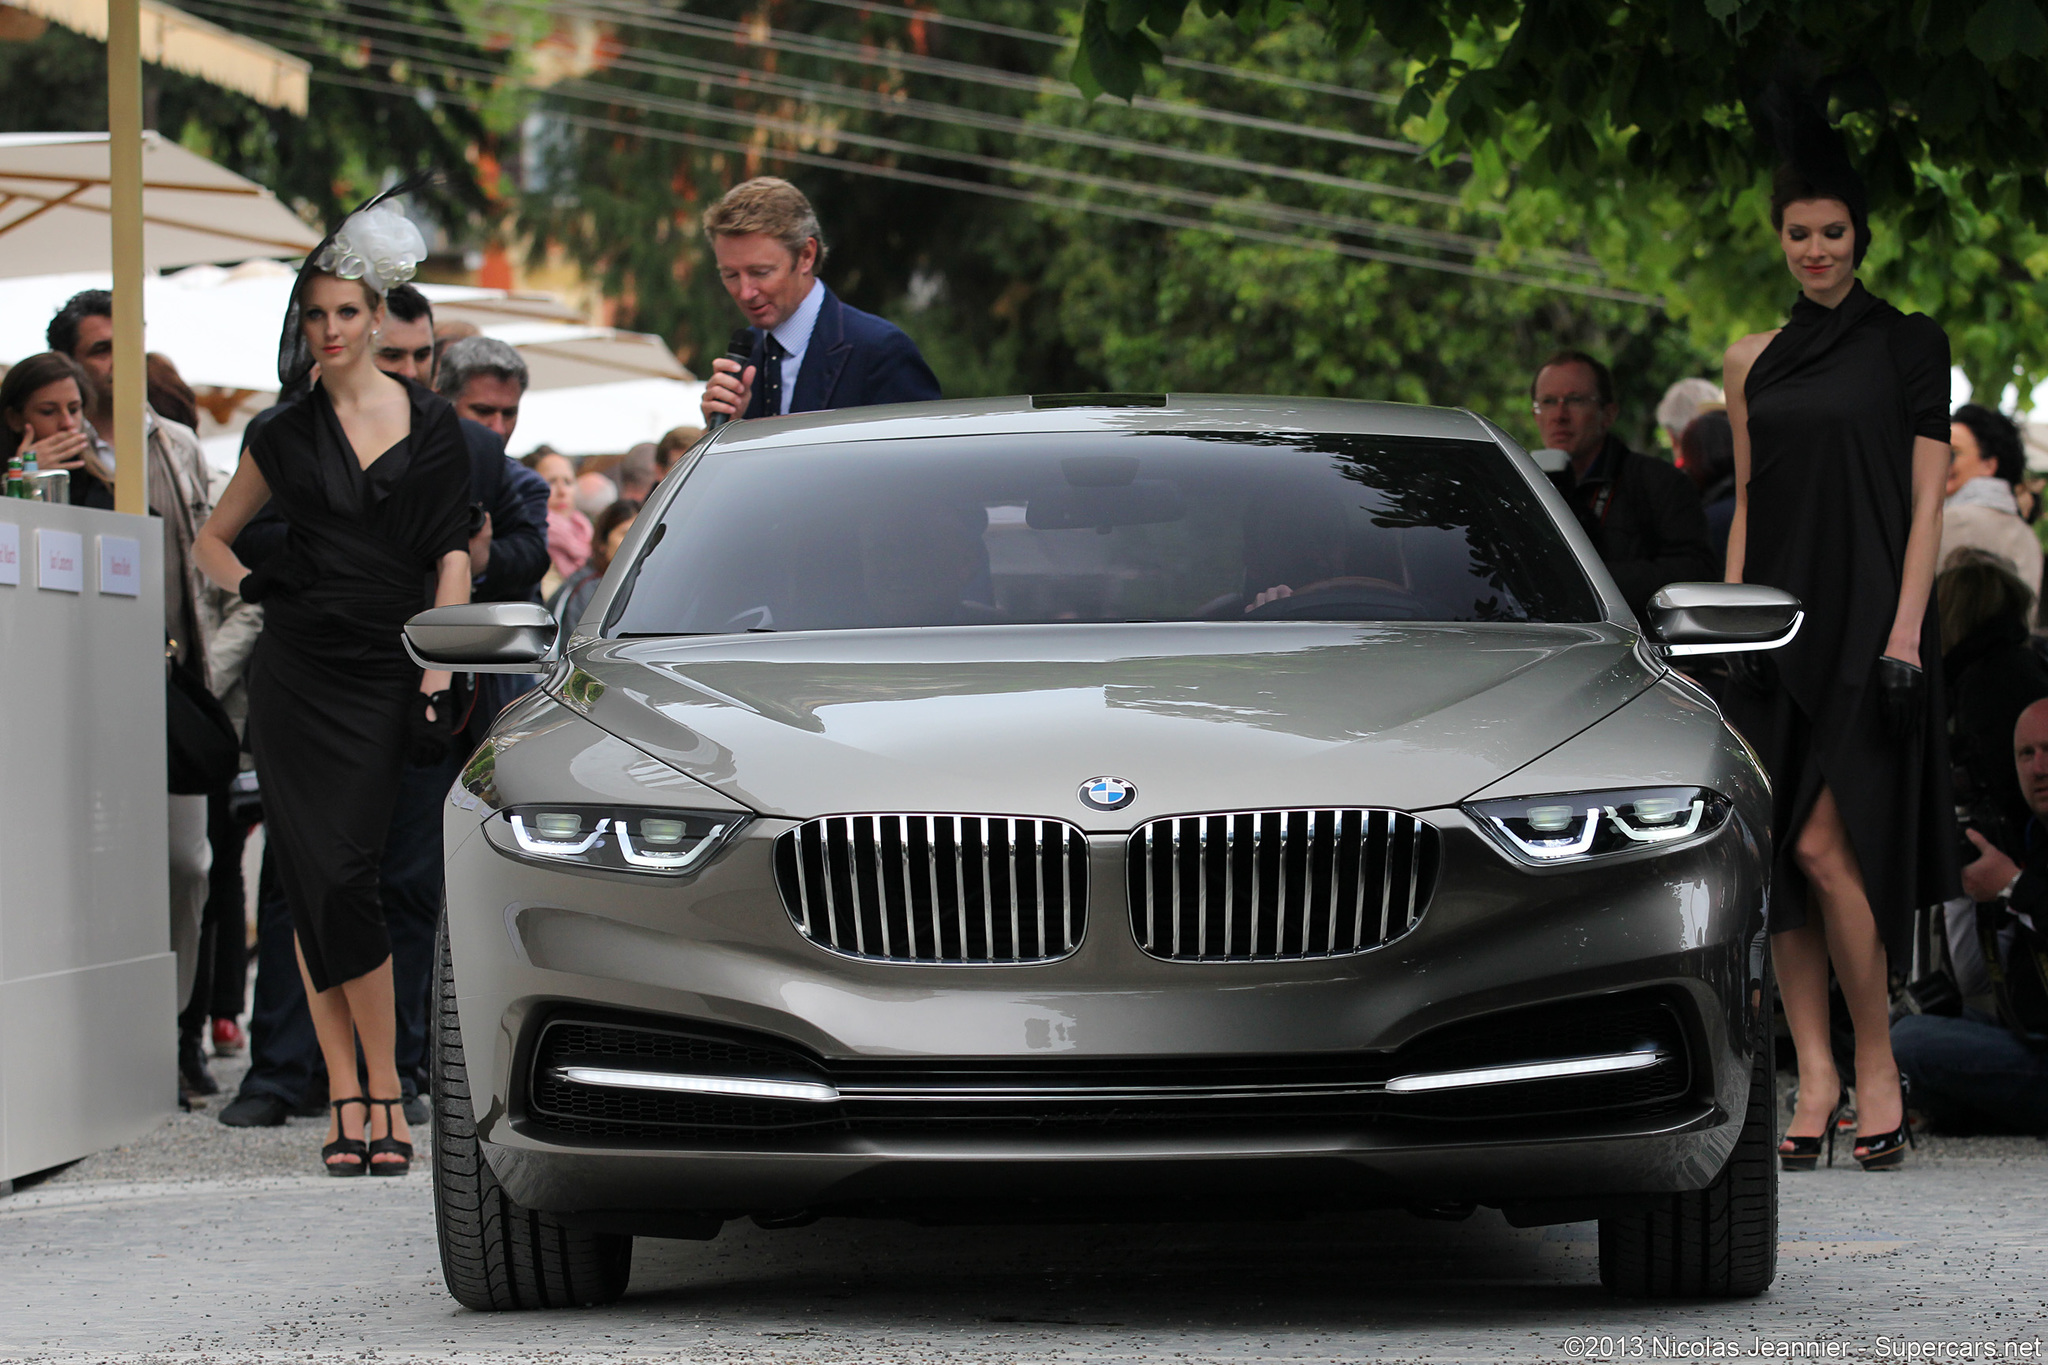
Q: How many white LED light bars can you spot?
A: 2